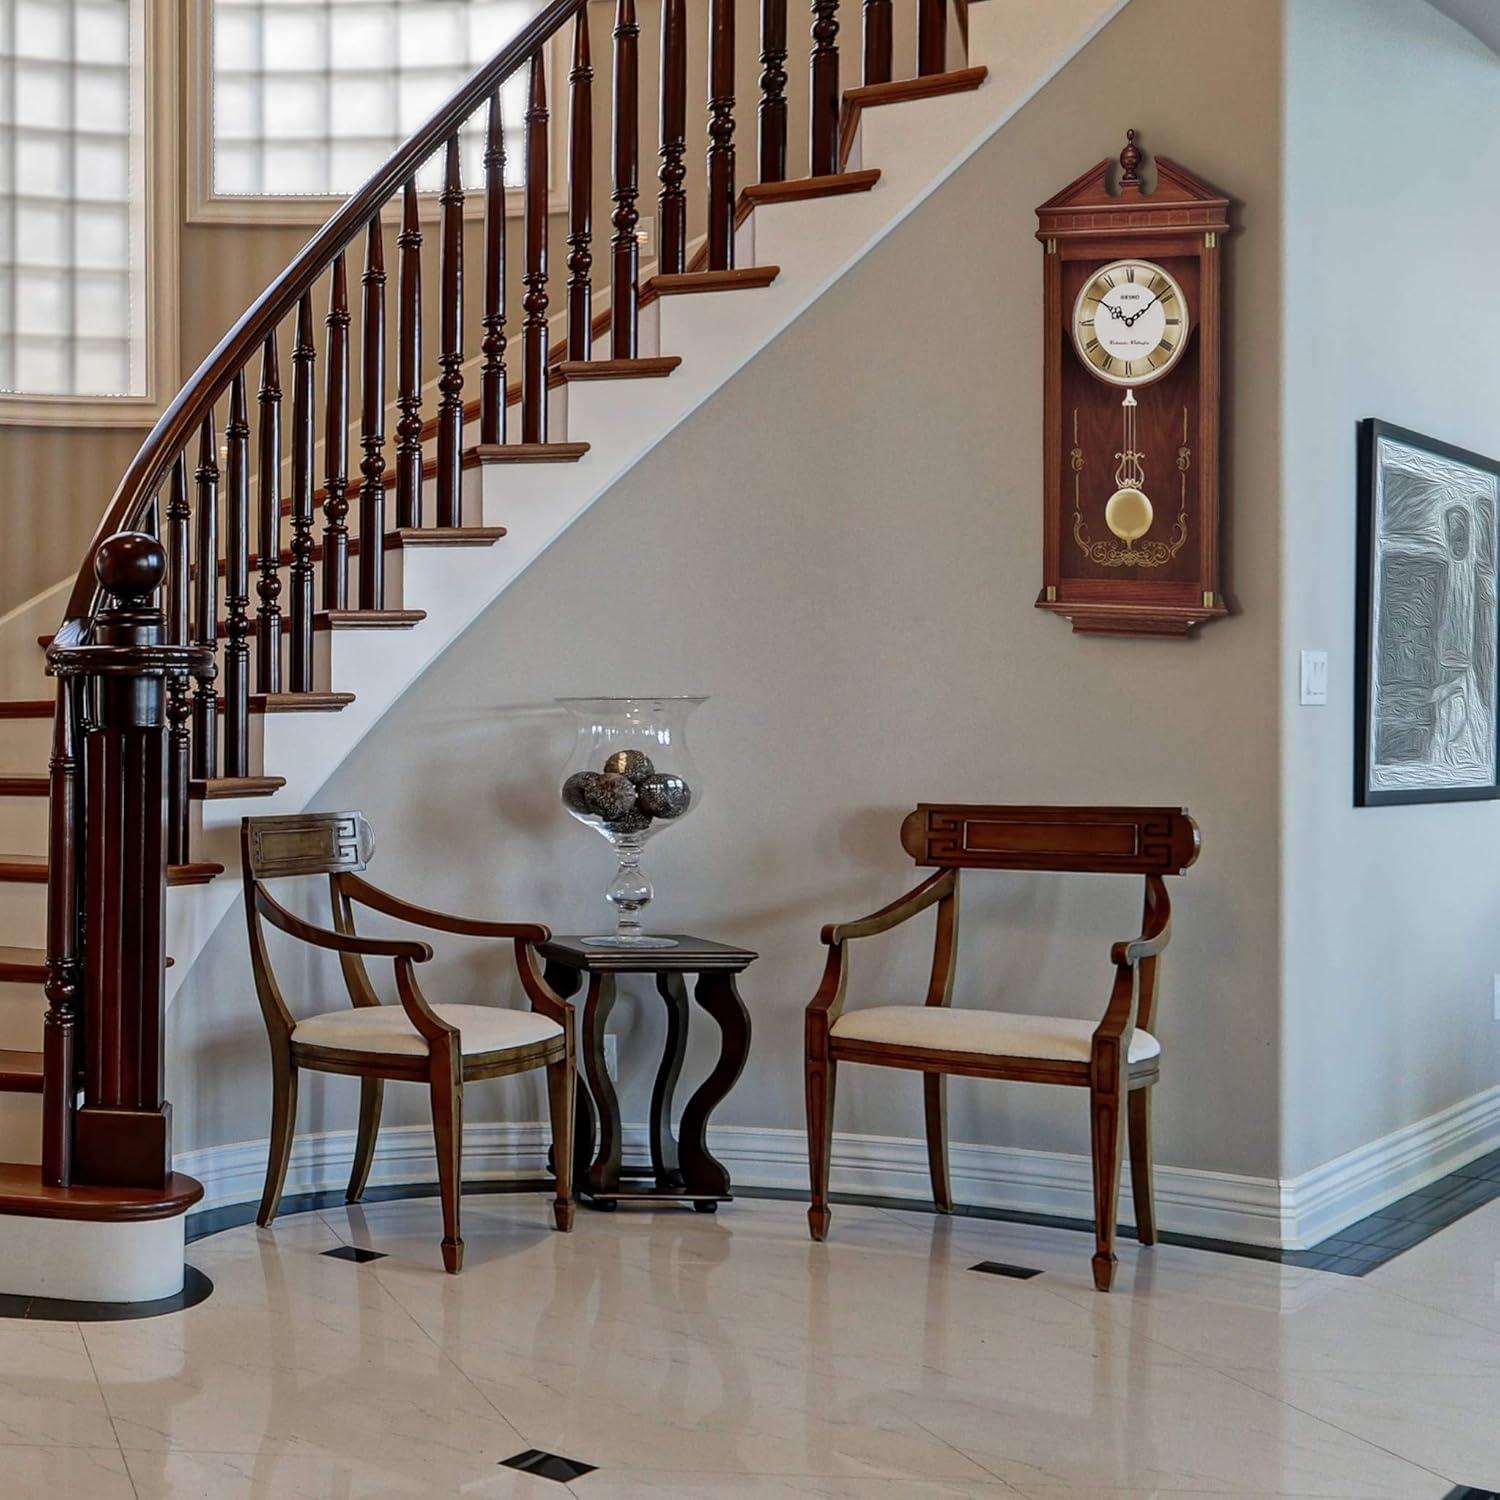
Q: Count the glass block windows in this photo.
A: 2